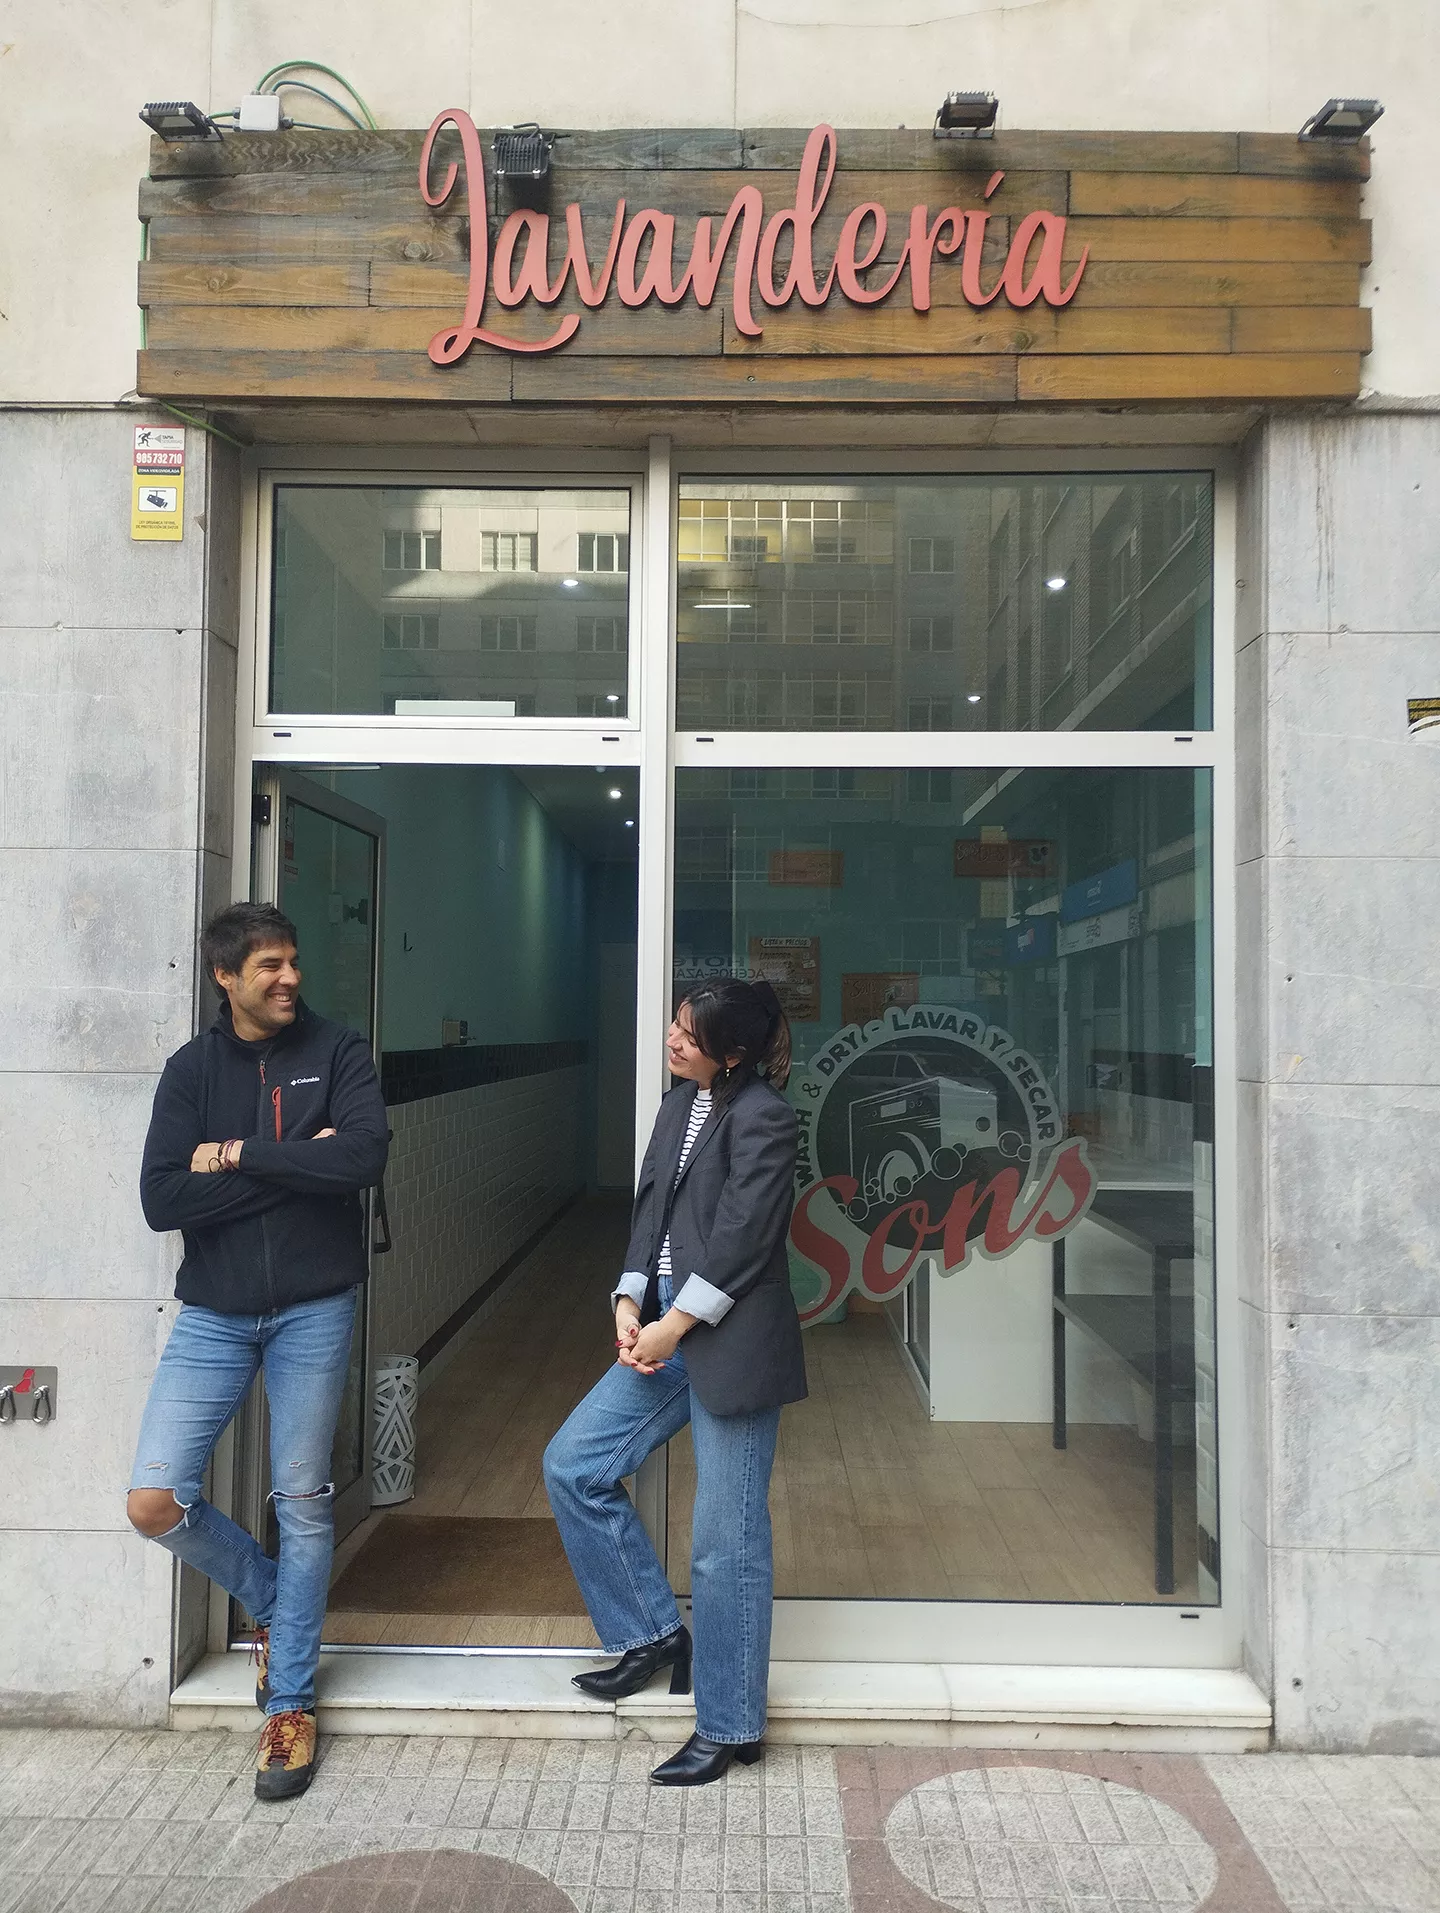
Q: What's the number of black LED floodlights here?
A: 4